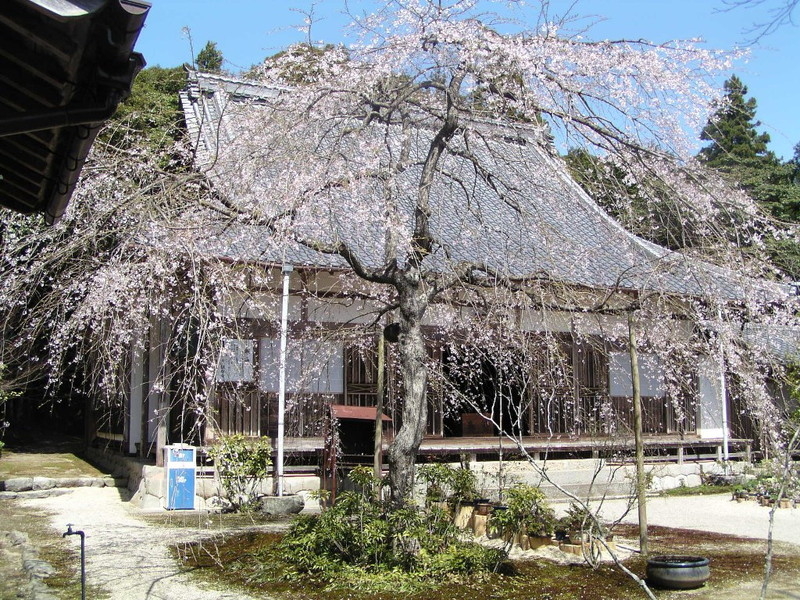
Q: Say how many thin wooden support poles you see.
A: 2